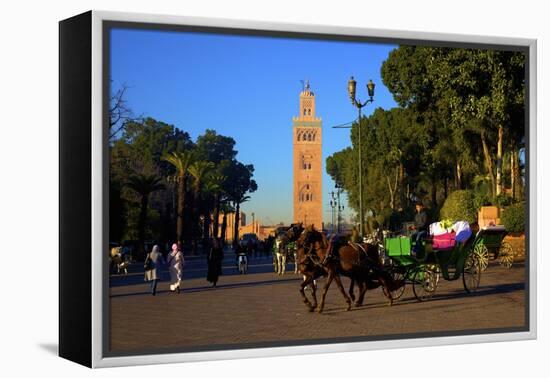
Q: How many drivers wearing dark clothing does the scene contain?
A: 1